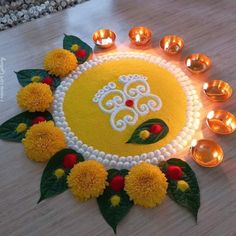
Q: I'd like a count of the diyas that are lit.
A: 7